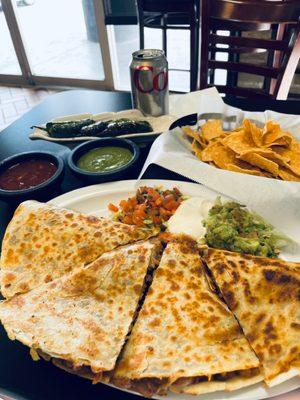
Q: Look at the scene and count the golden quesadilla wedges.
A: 4